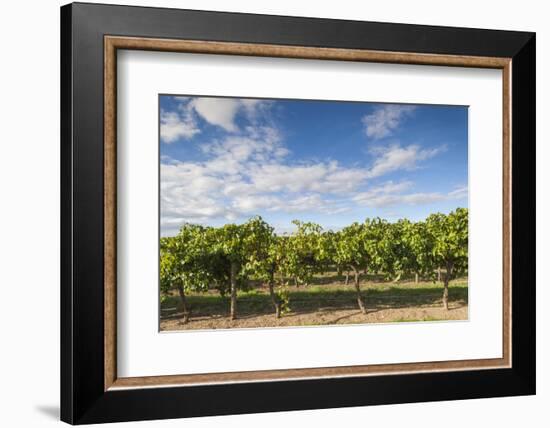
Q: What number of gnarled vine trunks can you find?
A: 5